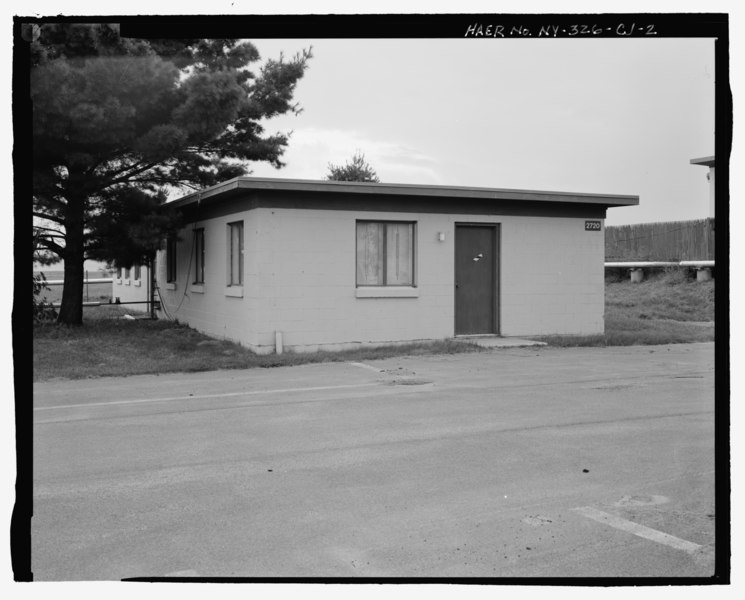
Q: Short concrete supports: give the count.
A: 2